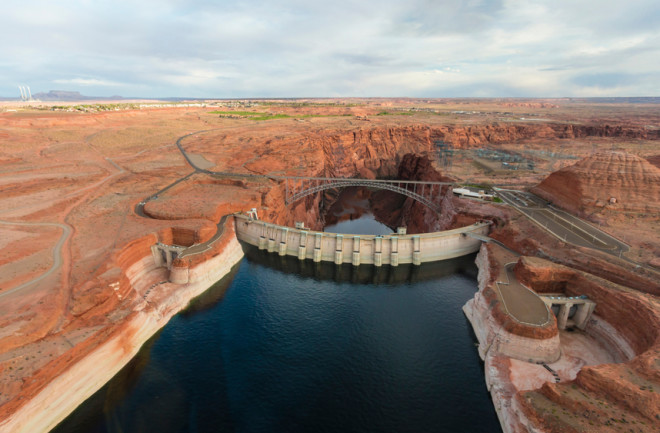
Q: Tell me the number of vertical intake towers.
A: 10